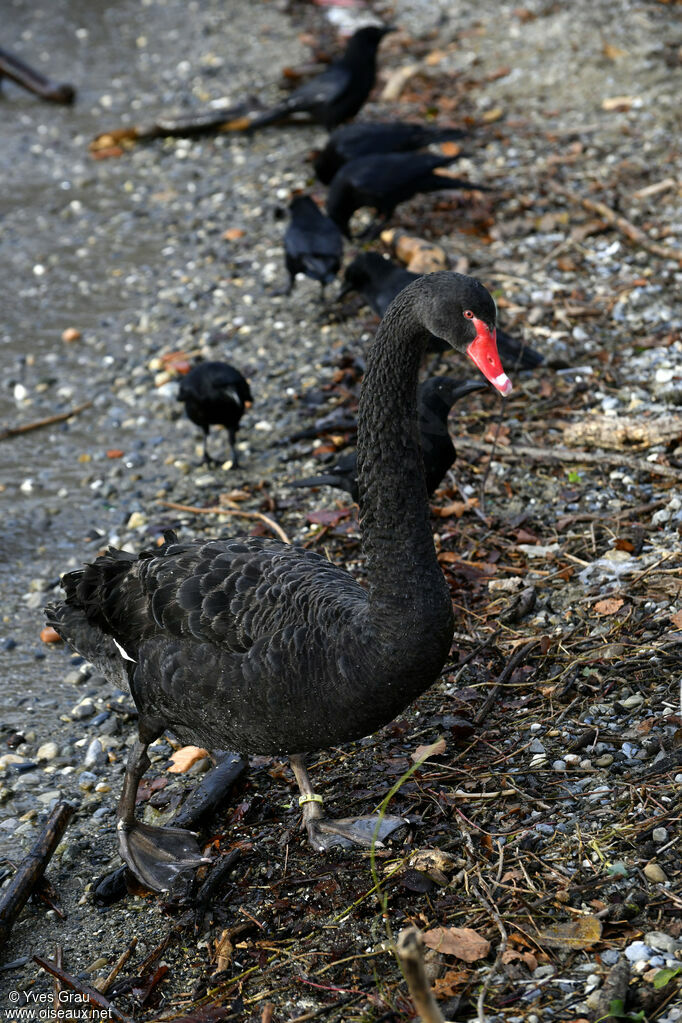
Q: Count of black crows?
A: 7